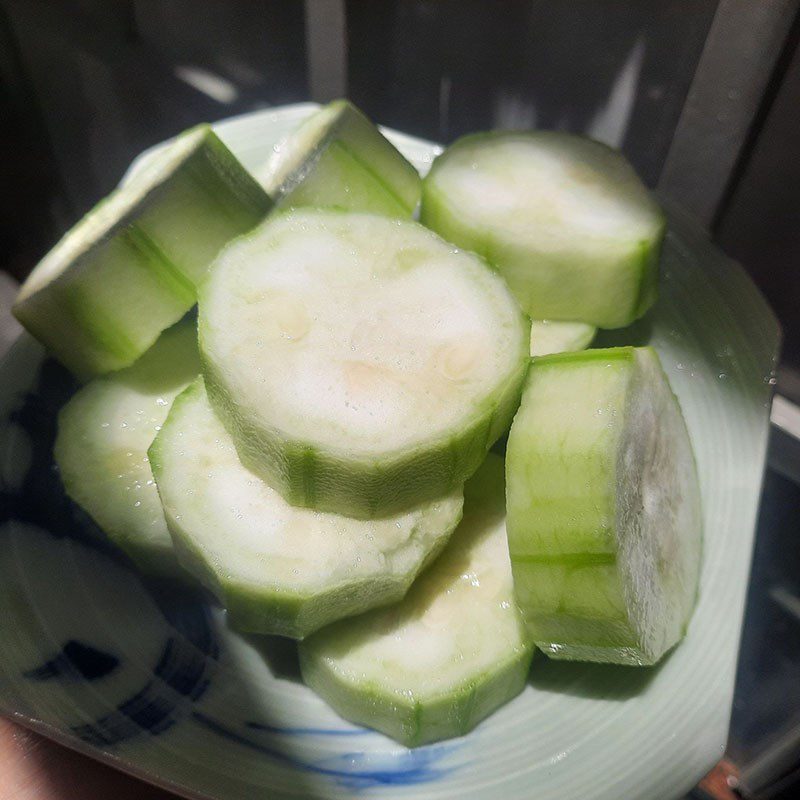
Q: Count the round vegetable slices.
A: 9